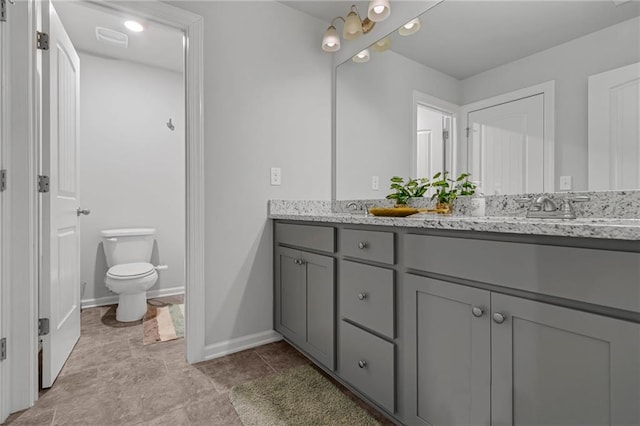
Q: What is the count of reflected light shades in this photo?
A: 3